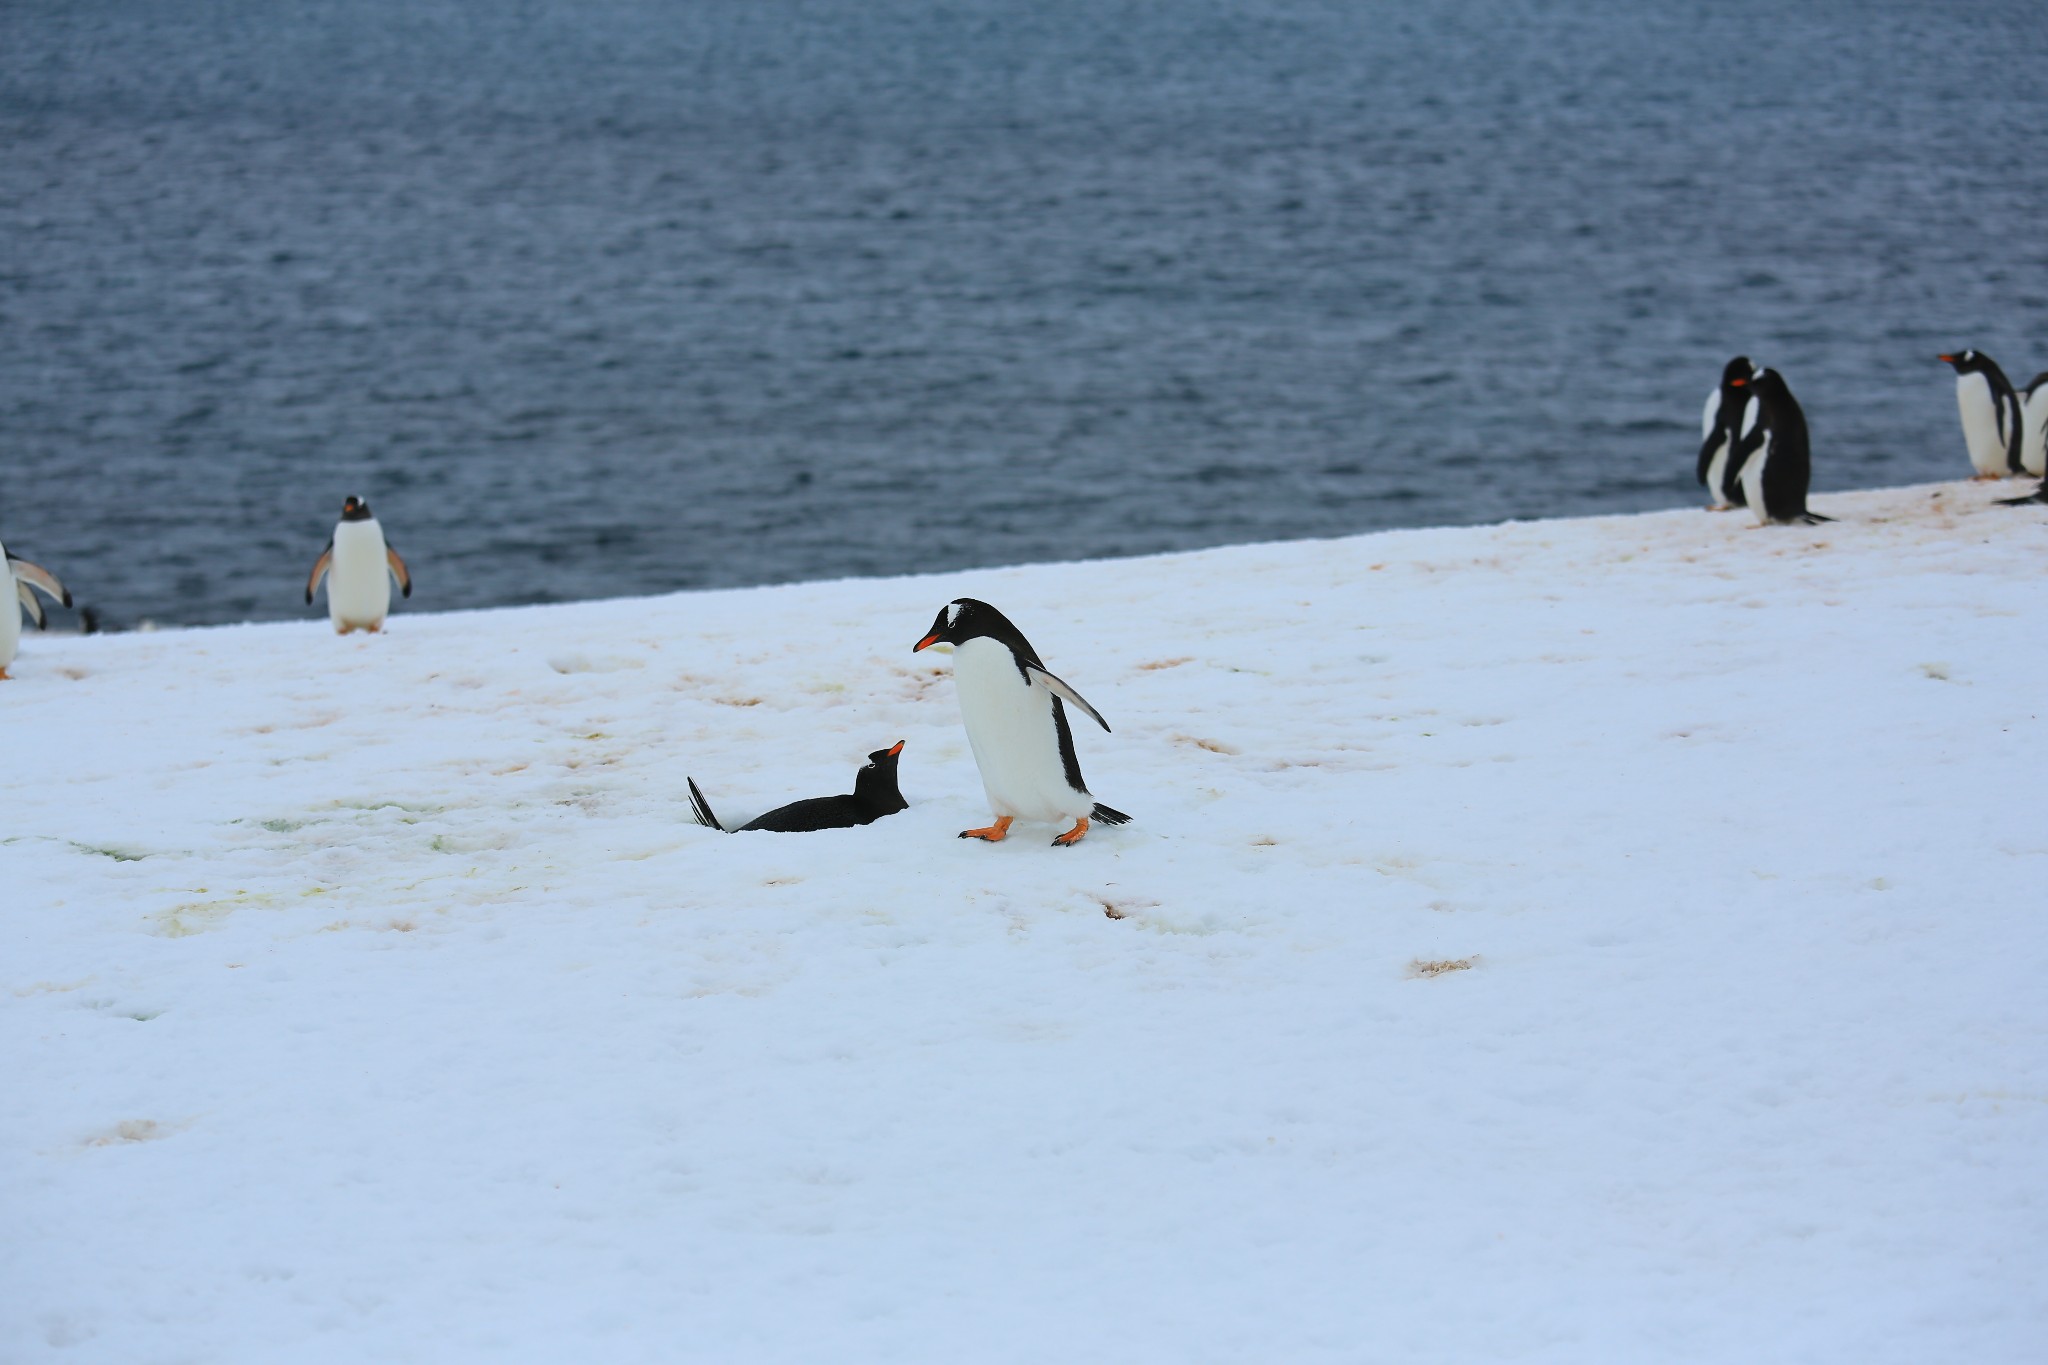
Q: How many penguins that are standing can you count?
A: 7